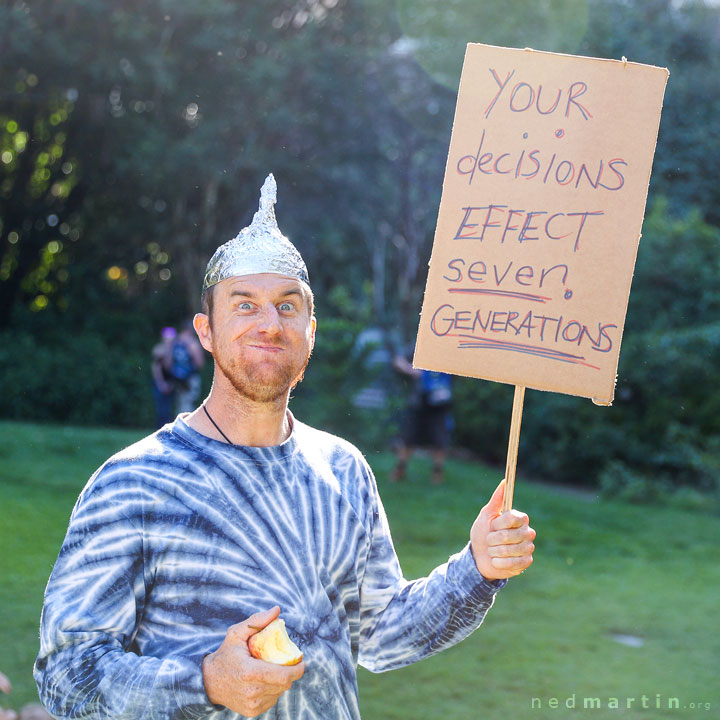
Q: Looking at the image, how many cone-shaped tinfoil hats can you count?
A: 1